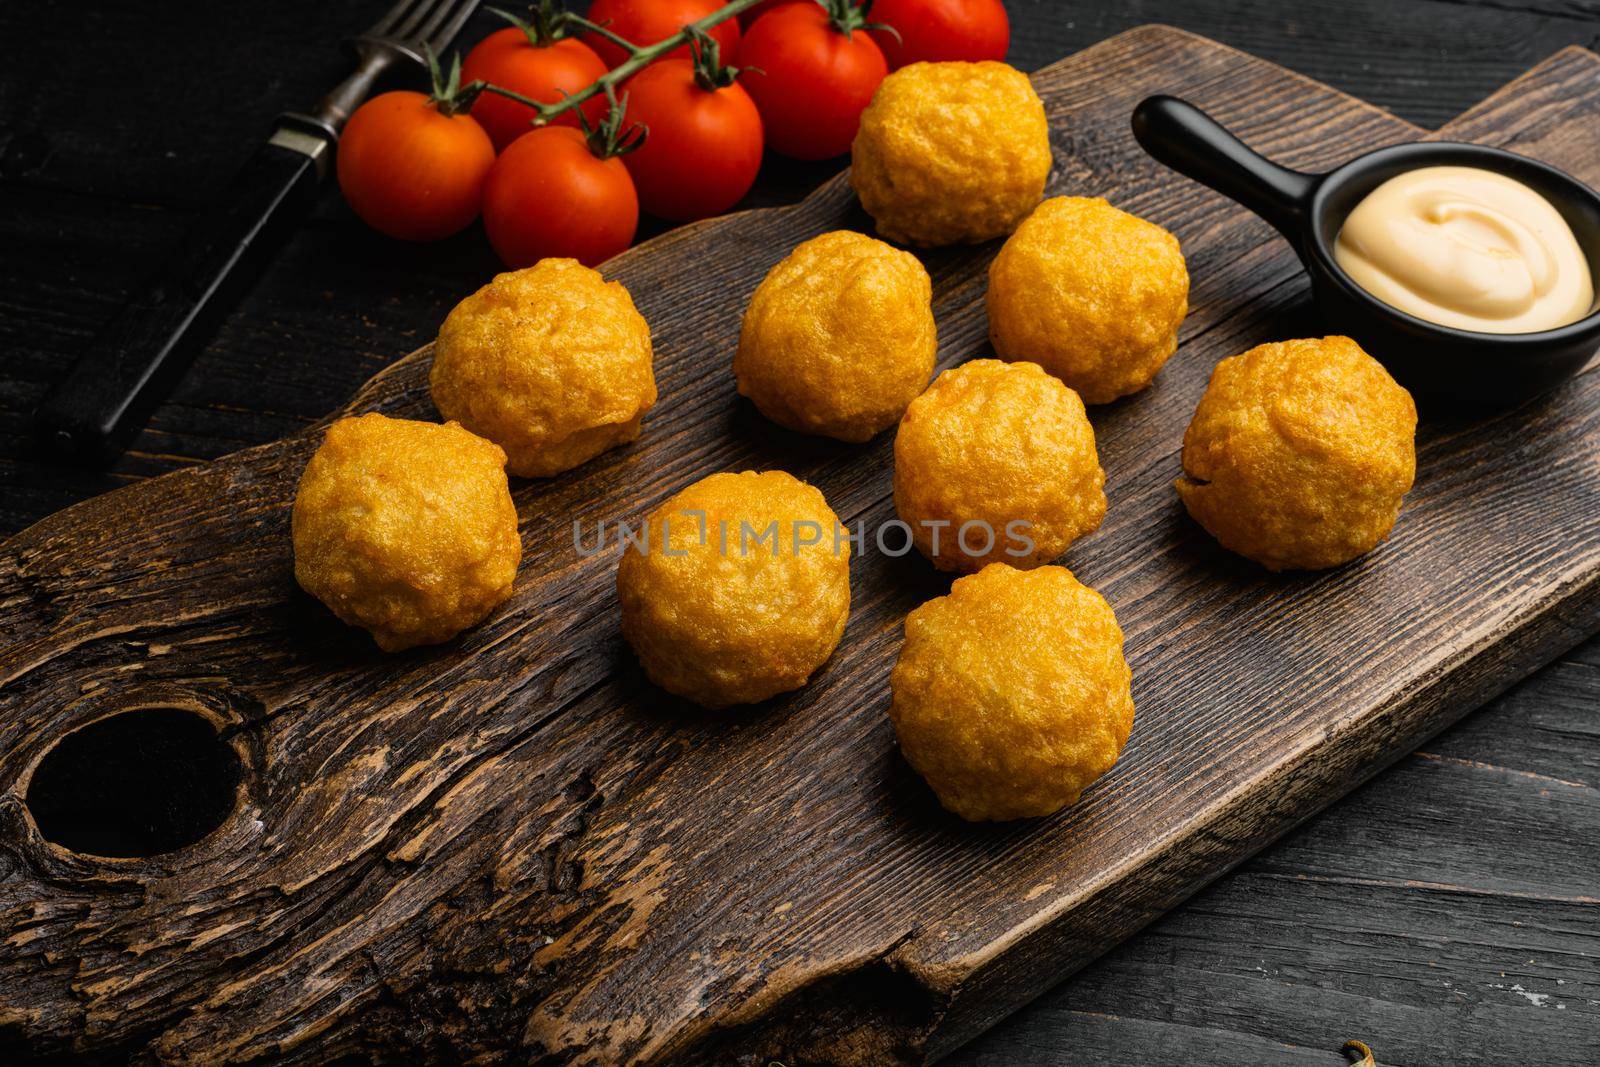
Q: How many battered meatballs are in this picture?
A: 9